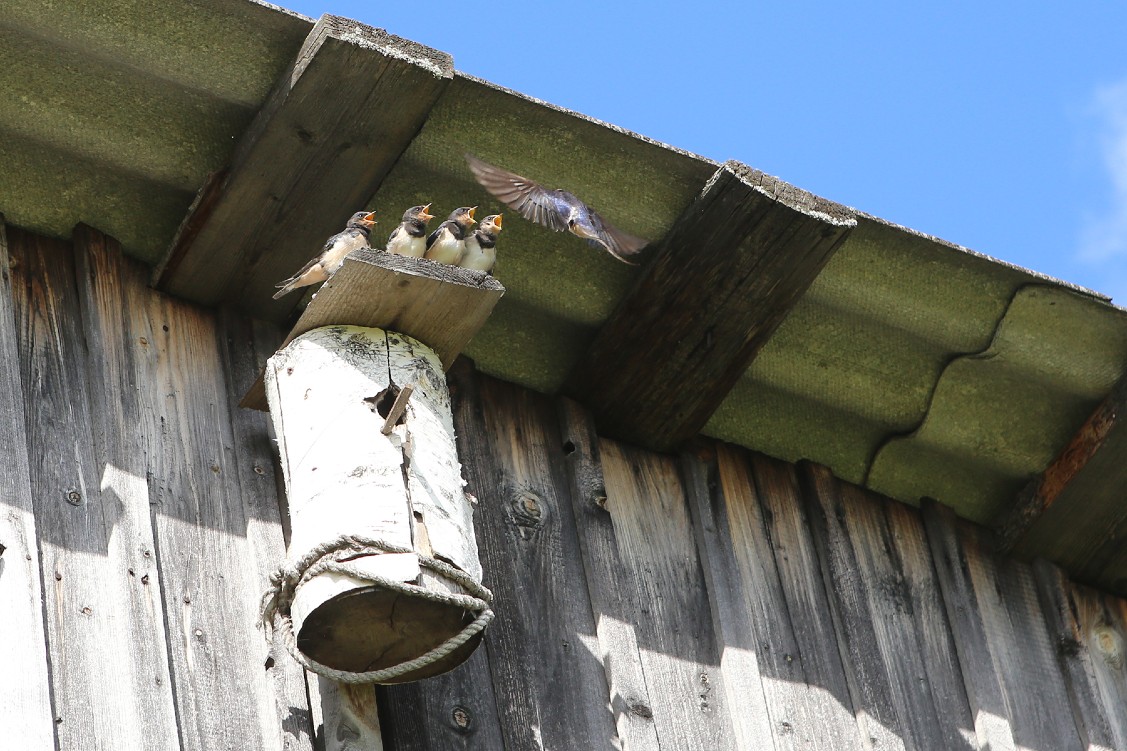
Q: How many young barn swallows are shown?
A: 4